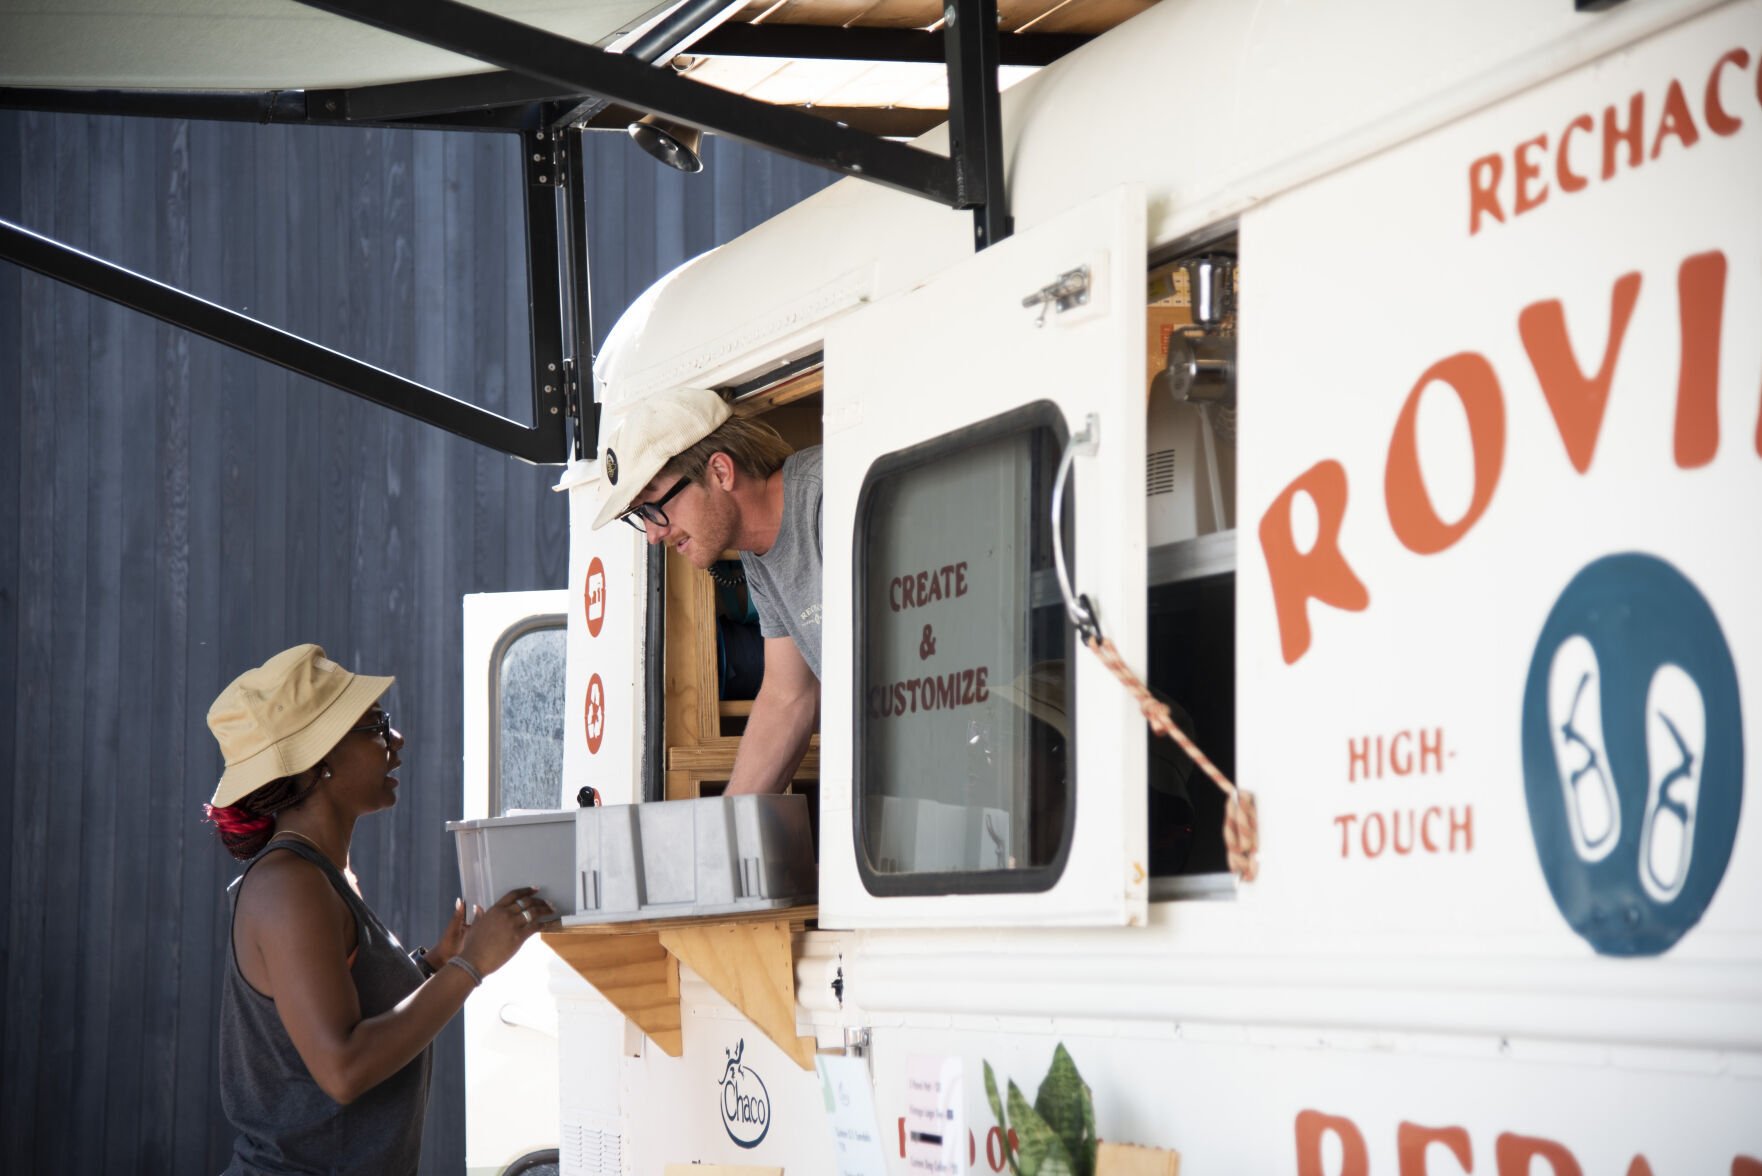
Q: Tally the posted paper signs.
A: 2